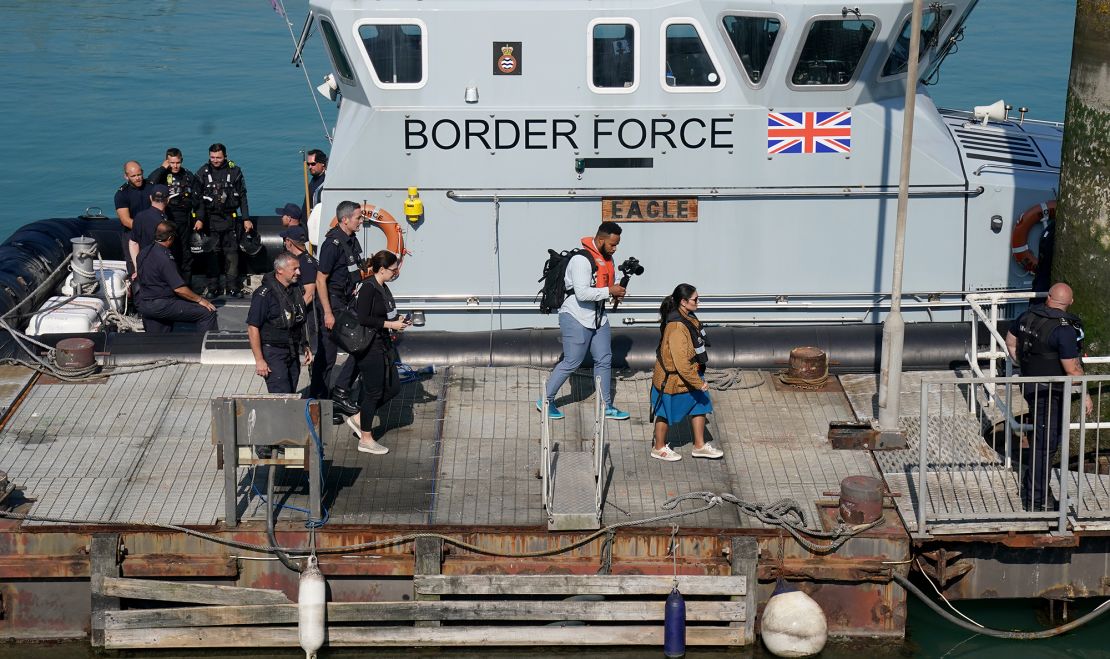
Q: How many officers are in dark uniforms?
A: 11